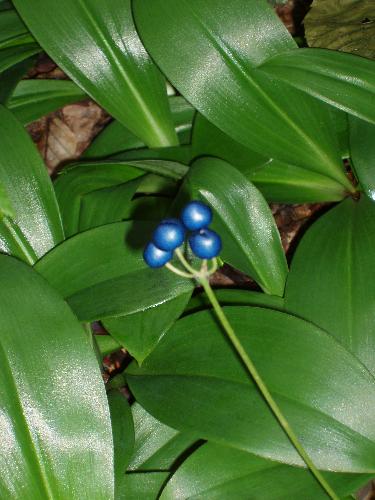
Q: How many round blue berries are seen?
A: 4